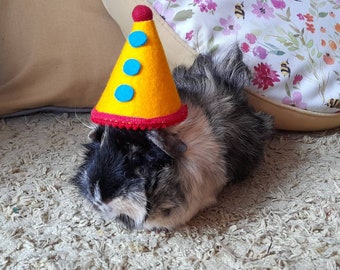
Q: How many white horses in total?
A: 0